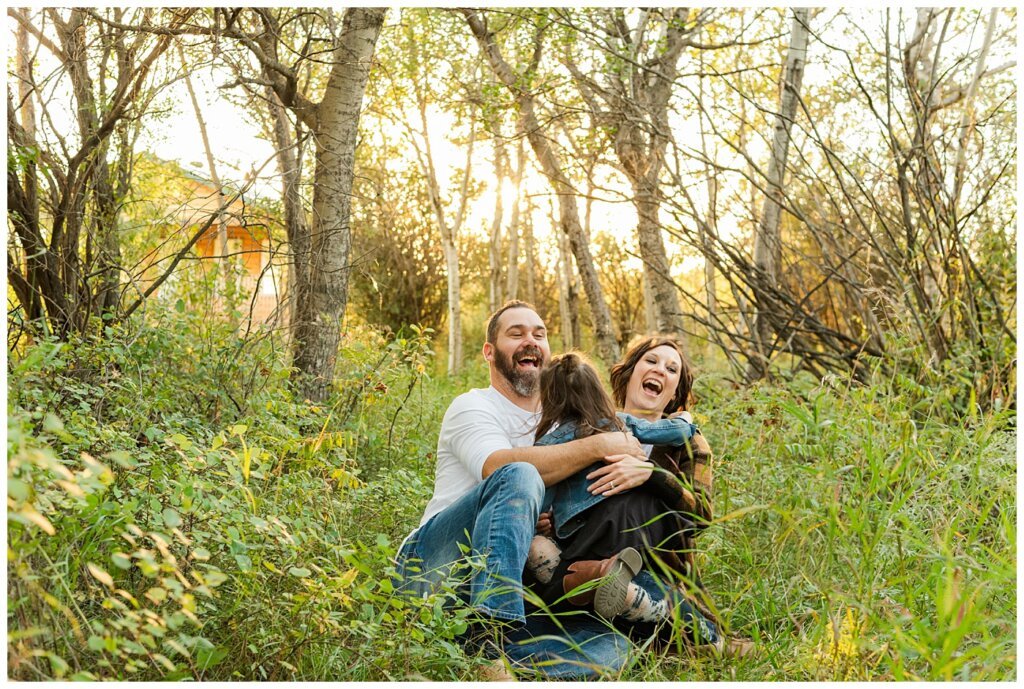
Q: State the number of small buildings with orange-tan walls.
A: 1